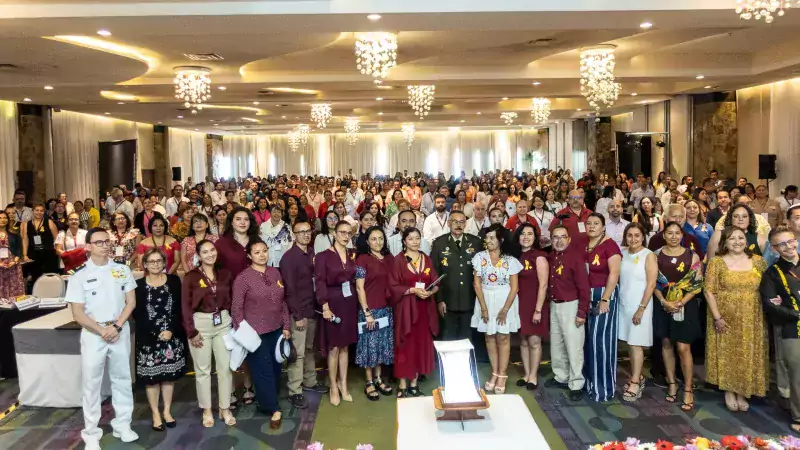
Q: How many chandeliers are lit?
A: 12